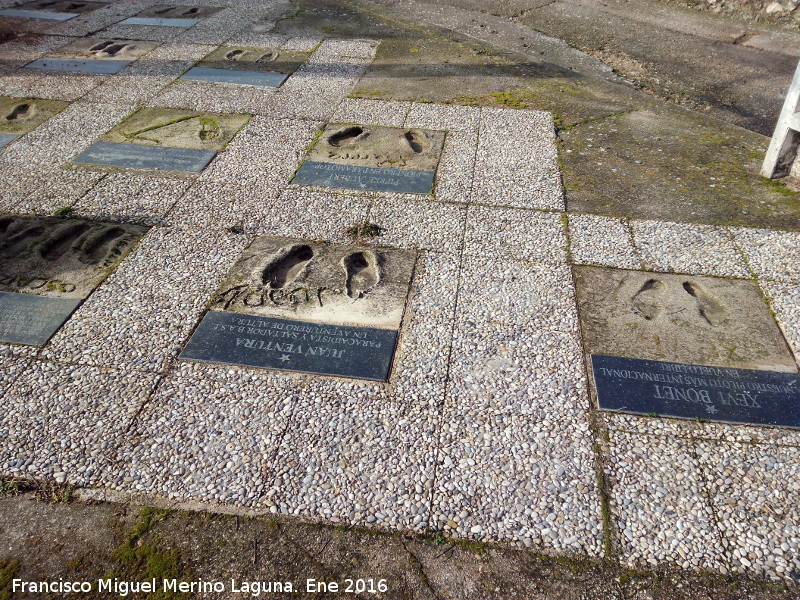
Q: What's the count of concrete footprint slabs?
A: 10